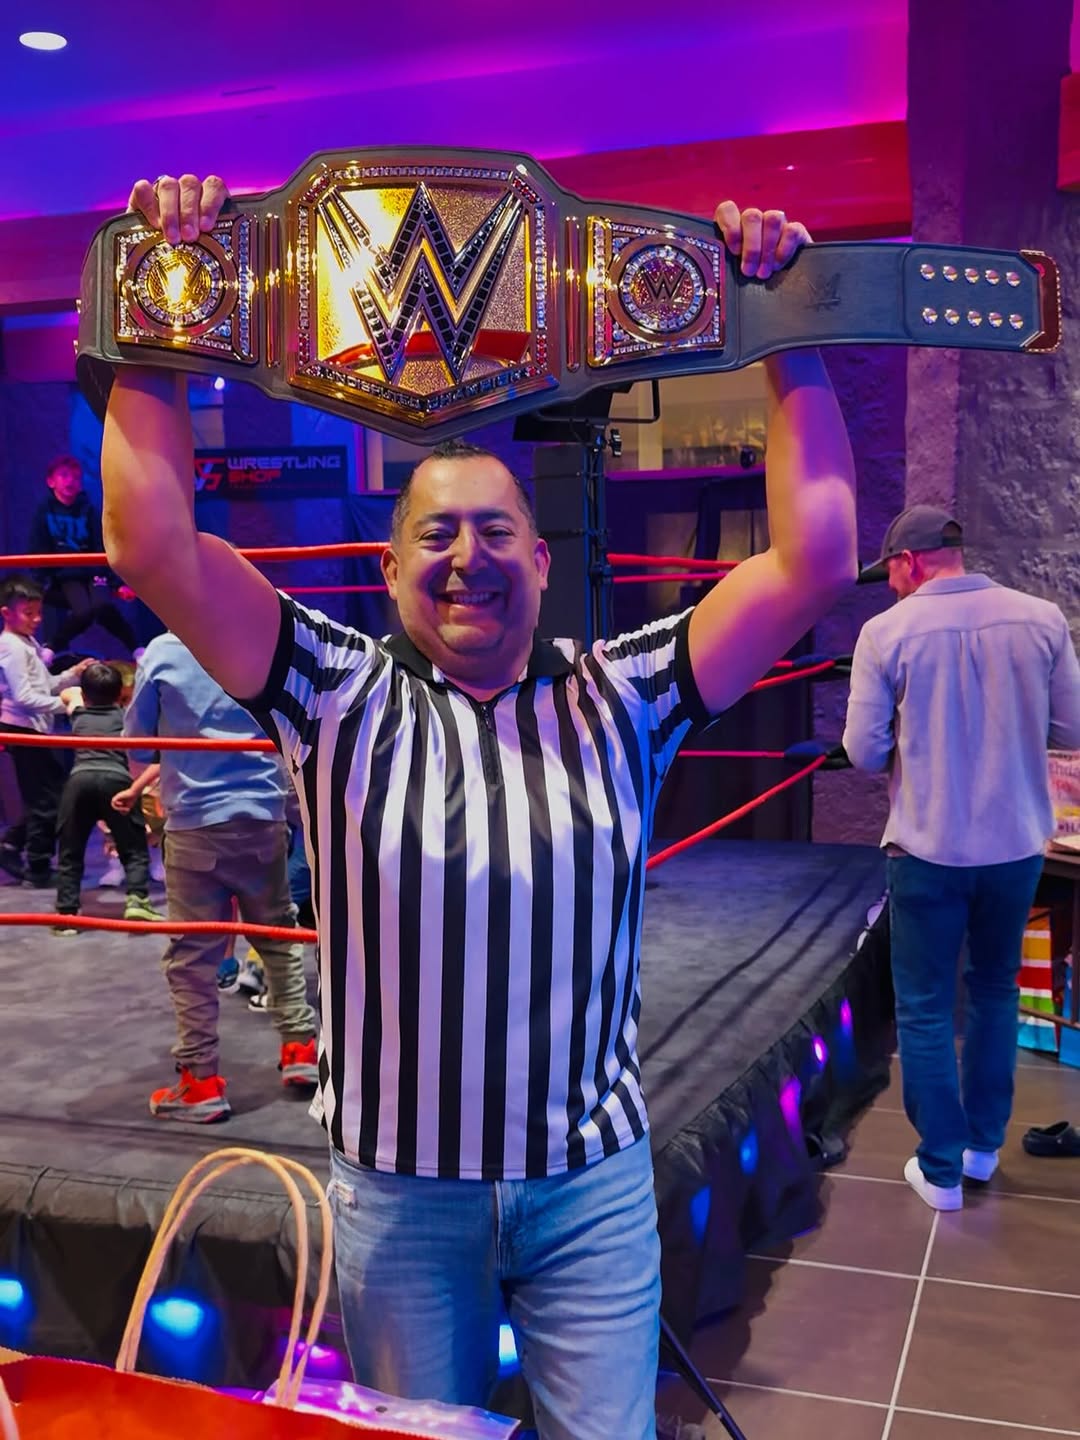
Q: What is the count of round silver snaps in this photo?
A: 10